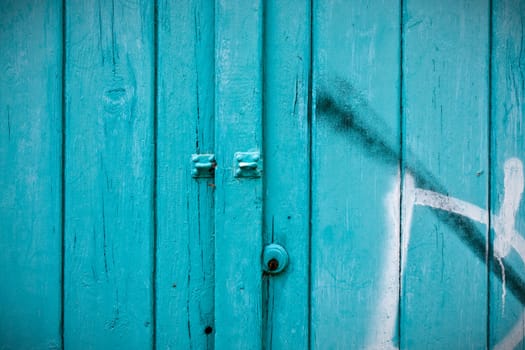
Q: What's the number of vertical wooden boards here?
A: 8